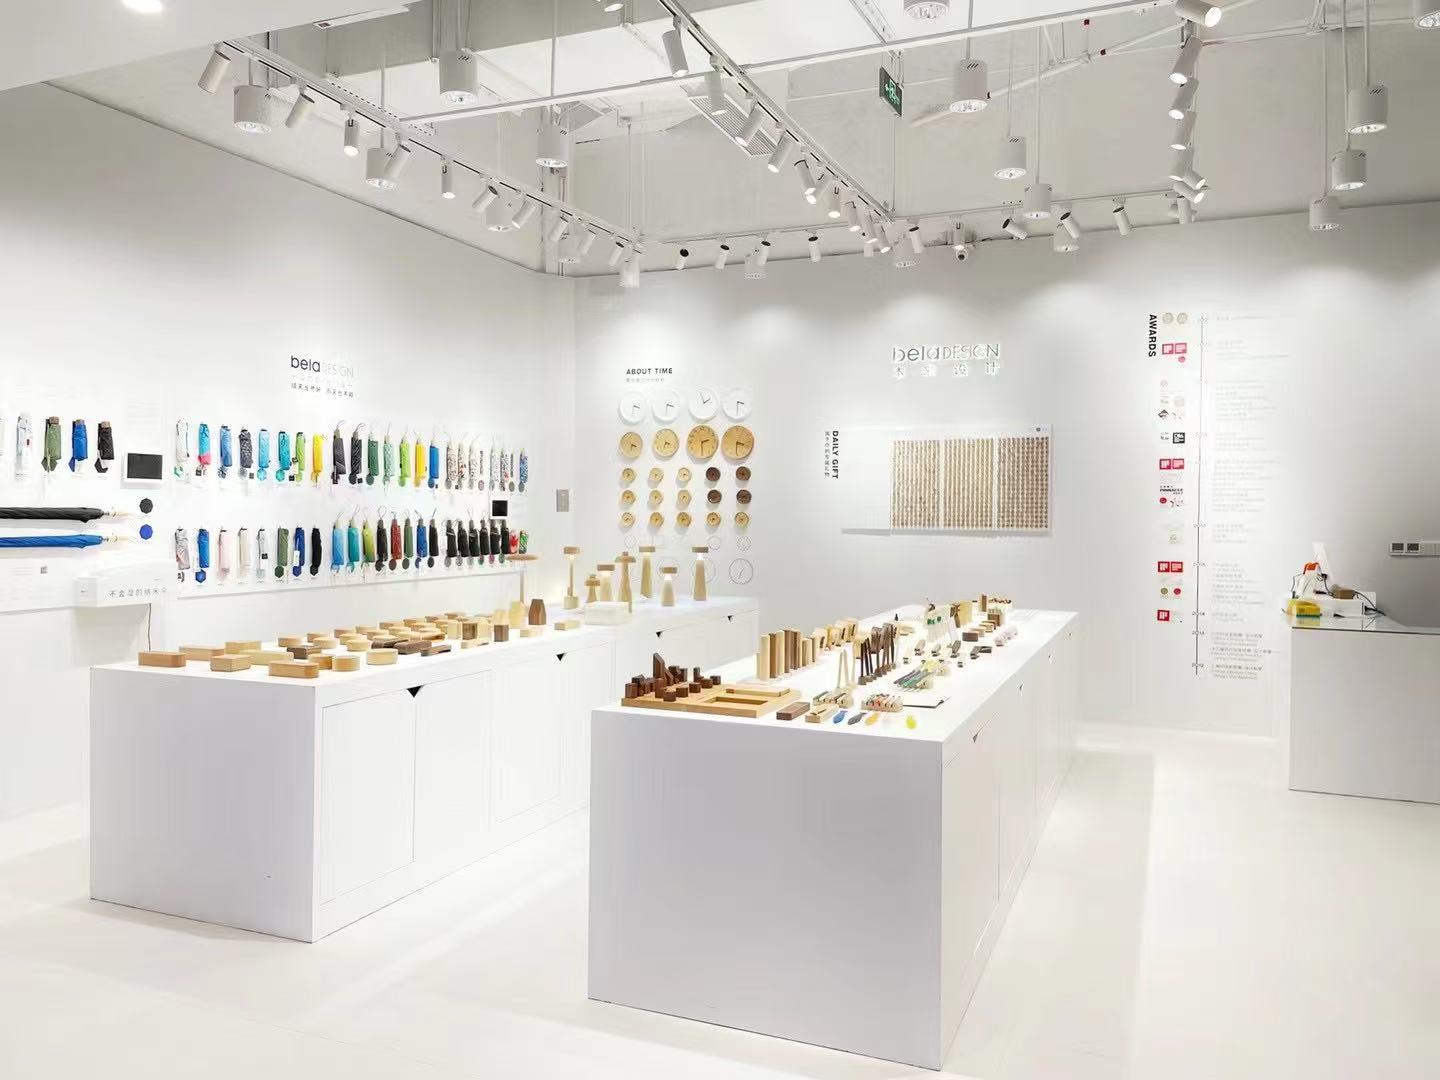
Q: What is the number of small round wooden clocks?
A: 15